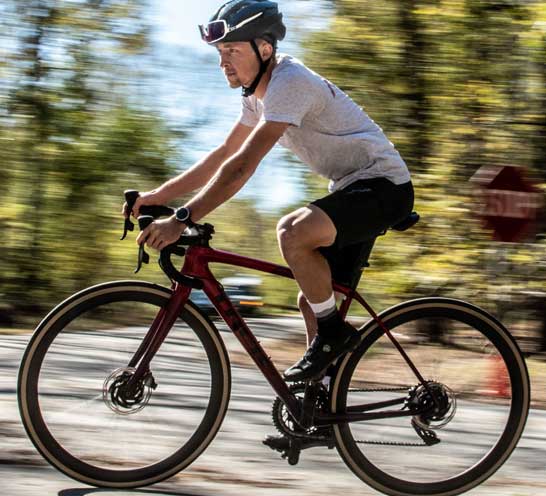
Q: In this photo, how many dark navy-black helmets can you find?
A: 1